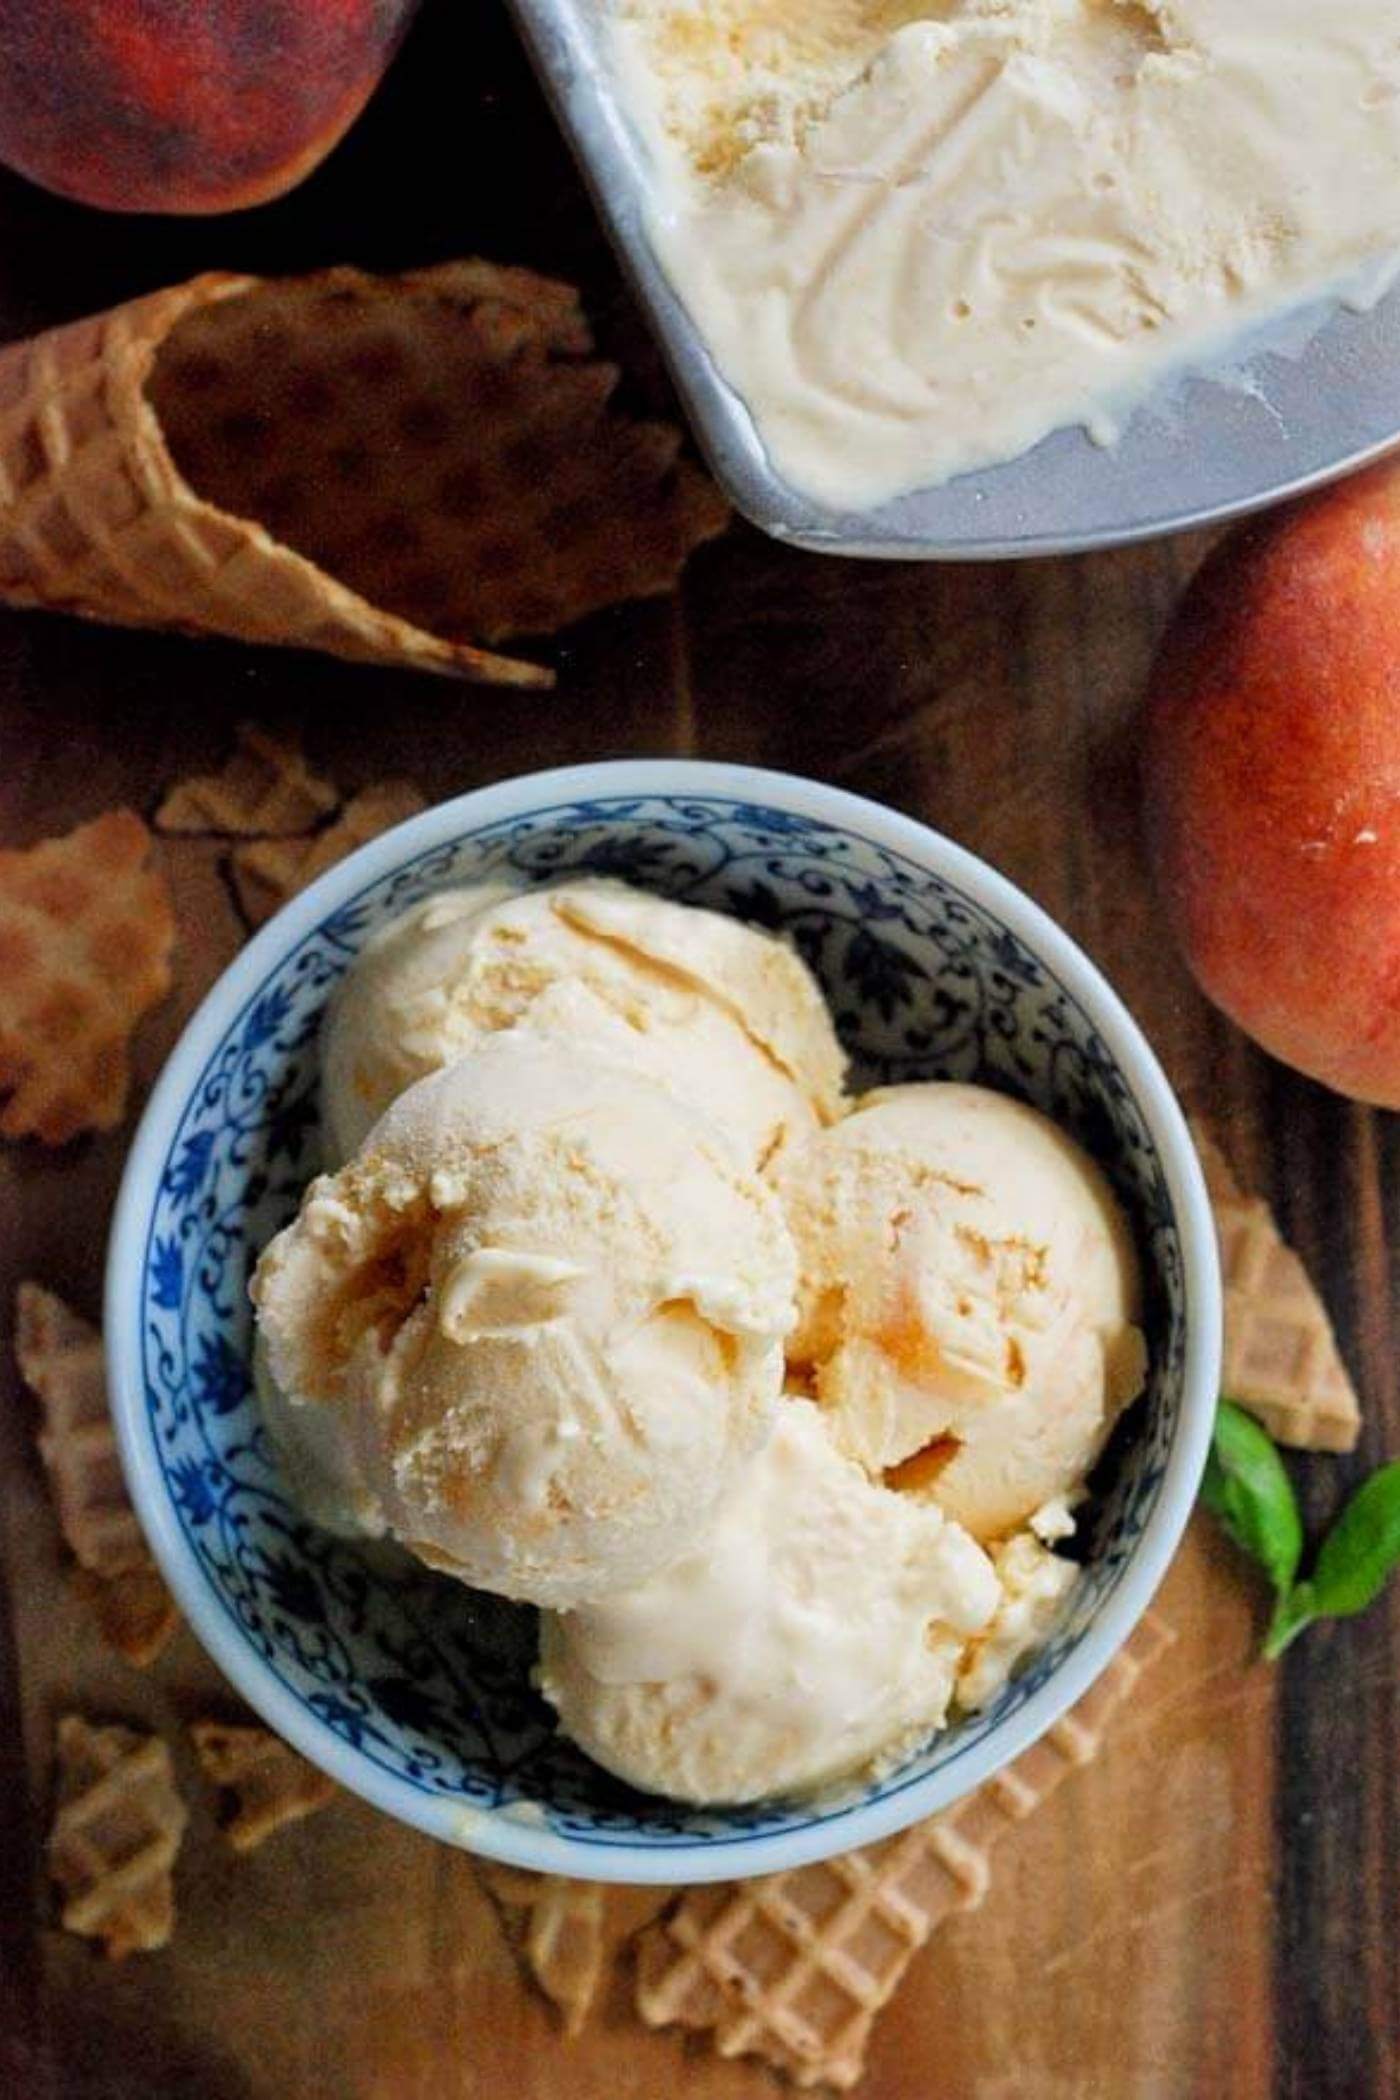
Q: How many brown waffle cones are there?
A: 1